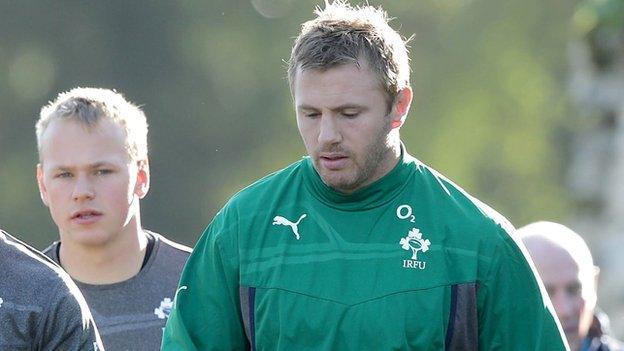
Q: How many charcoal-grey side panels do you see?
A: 2